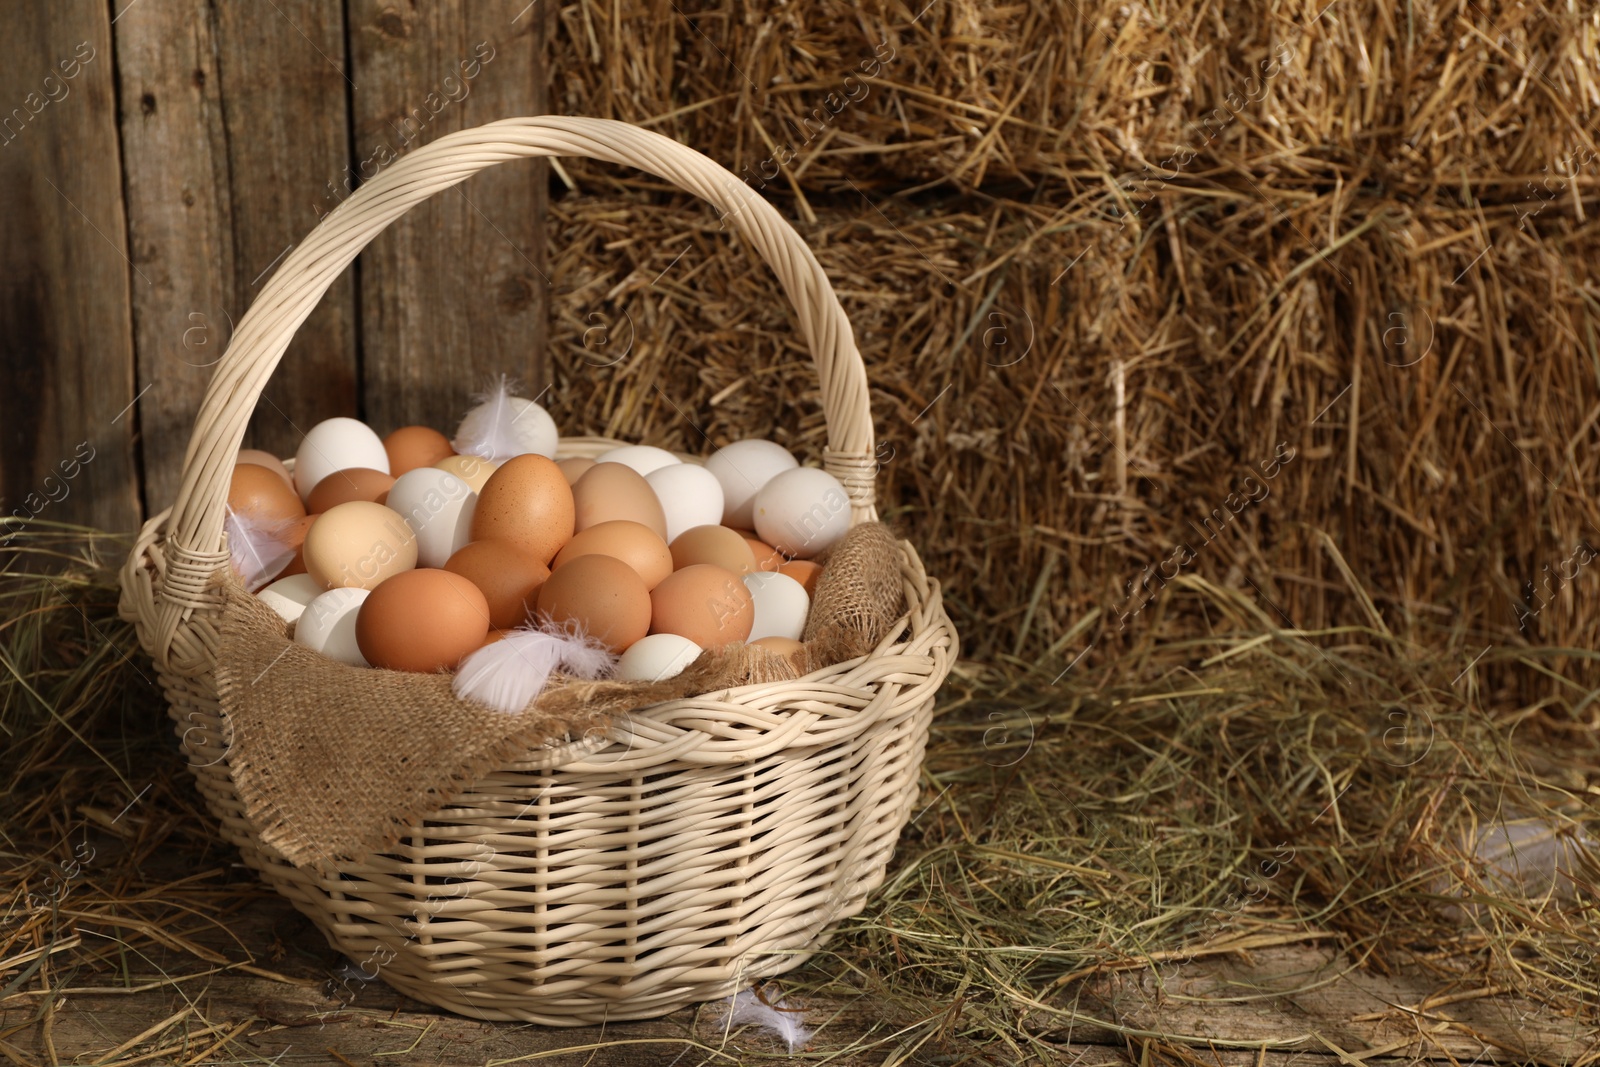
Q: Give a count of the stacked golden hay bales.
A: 2